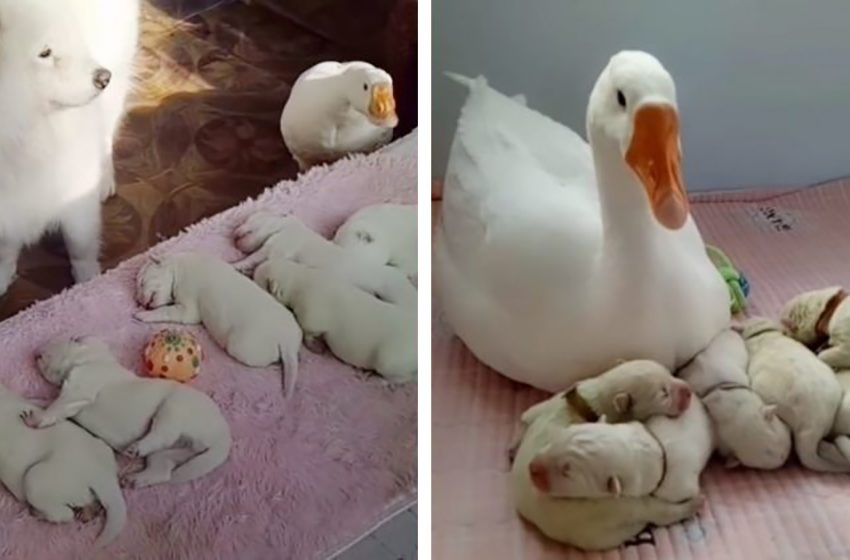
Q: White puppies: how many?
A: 12